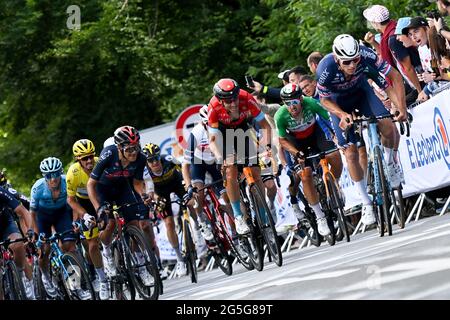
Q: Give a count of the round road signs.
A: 1